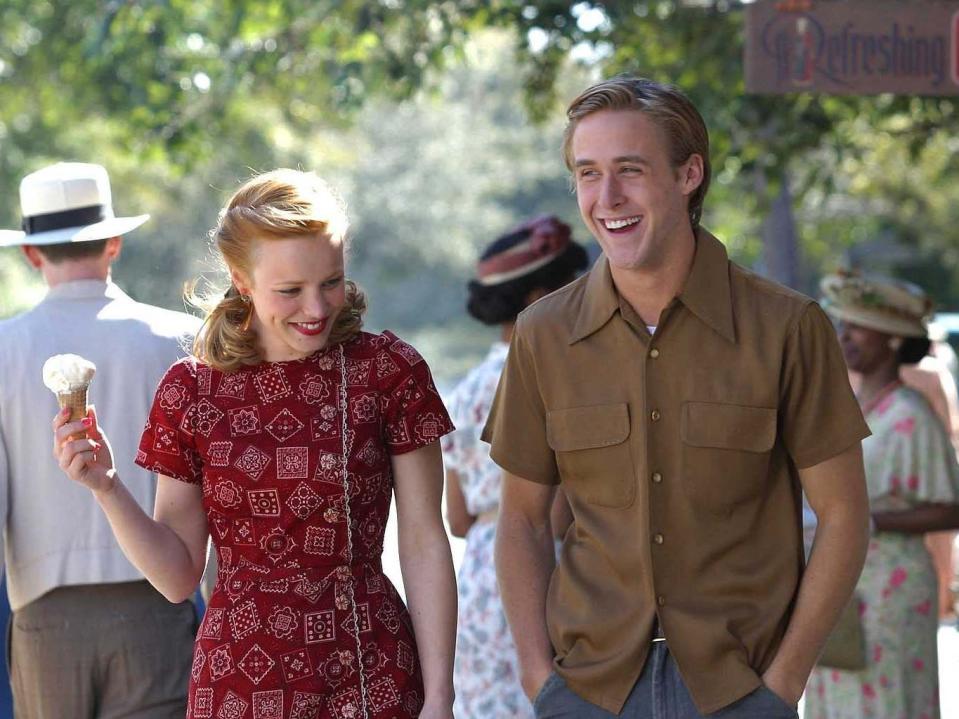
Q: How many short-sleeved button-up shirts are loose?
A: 1